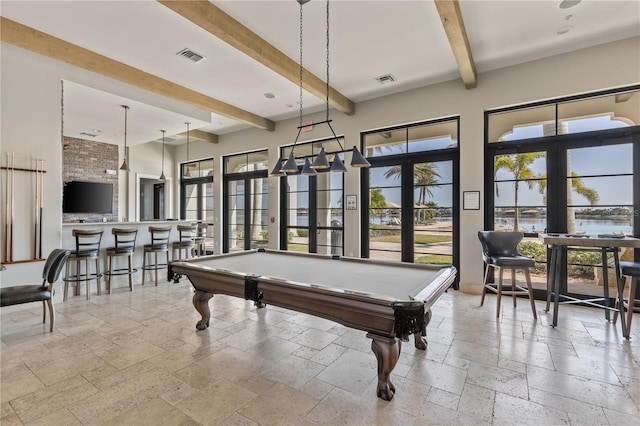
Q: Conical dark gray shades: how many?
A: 6